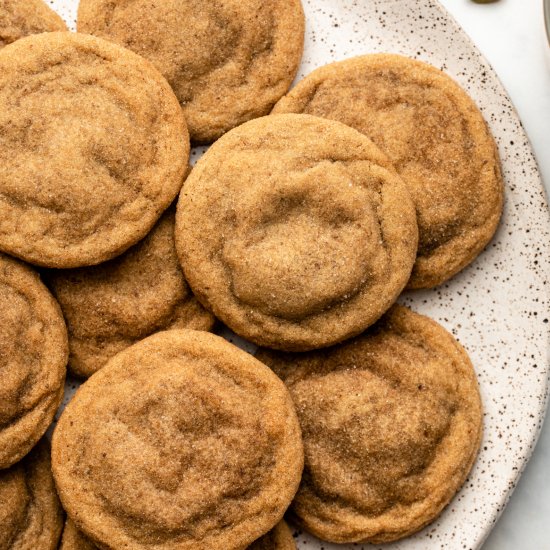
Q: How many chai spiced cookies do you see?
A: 11